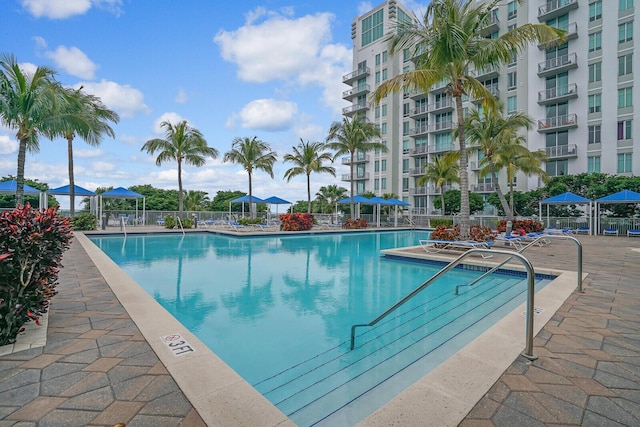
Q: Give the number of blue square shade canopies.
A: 10